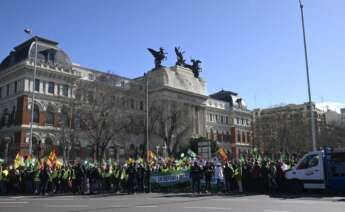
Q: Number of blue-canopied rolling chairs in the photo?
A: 0